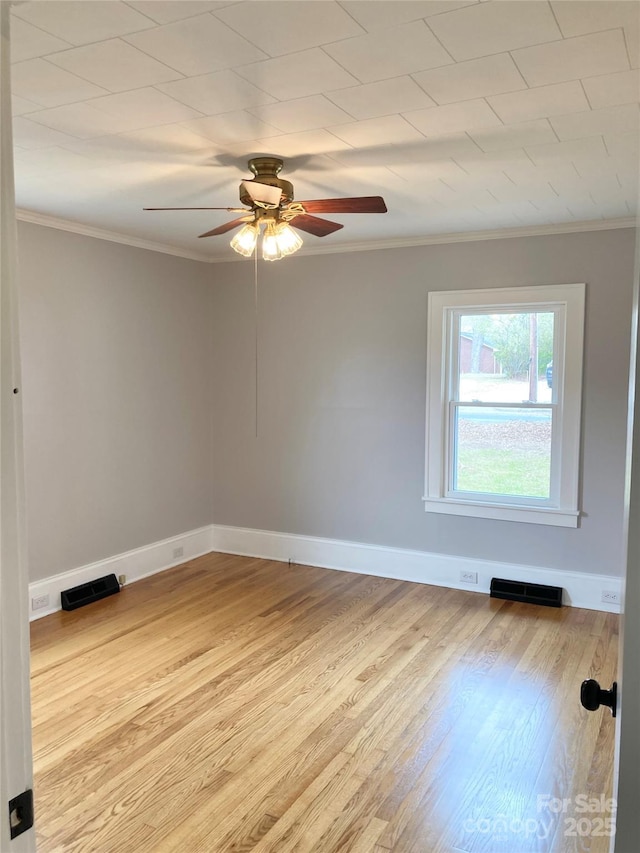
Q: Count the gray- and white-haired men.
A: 0